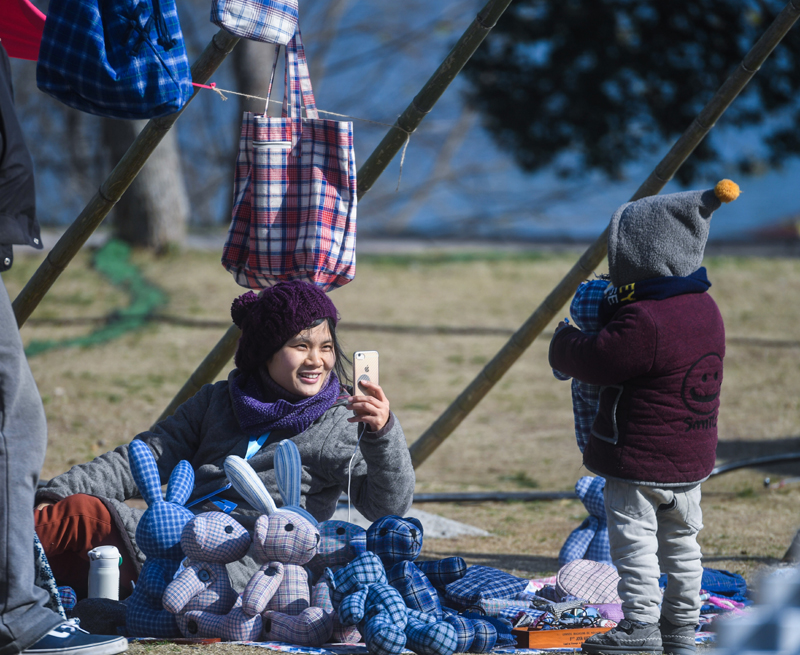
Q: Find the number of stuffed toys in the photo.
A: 8